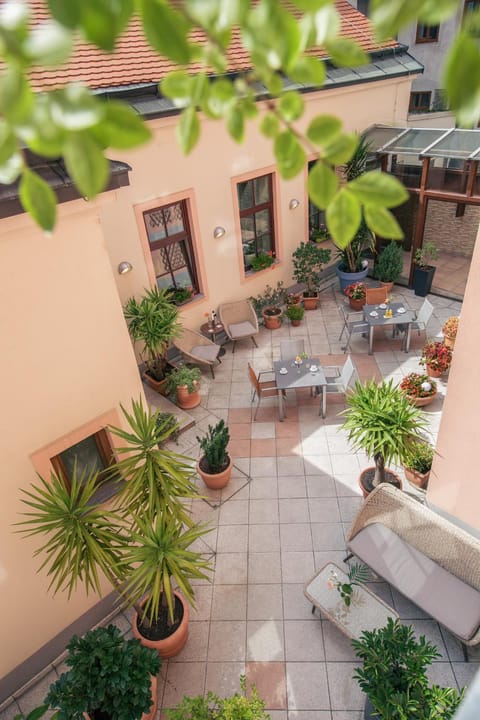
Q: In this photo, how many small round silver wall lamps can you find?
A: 3